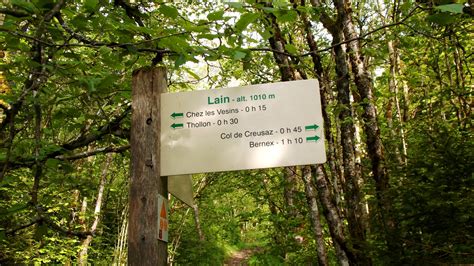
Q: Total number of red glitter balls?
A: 0